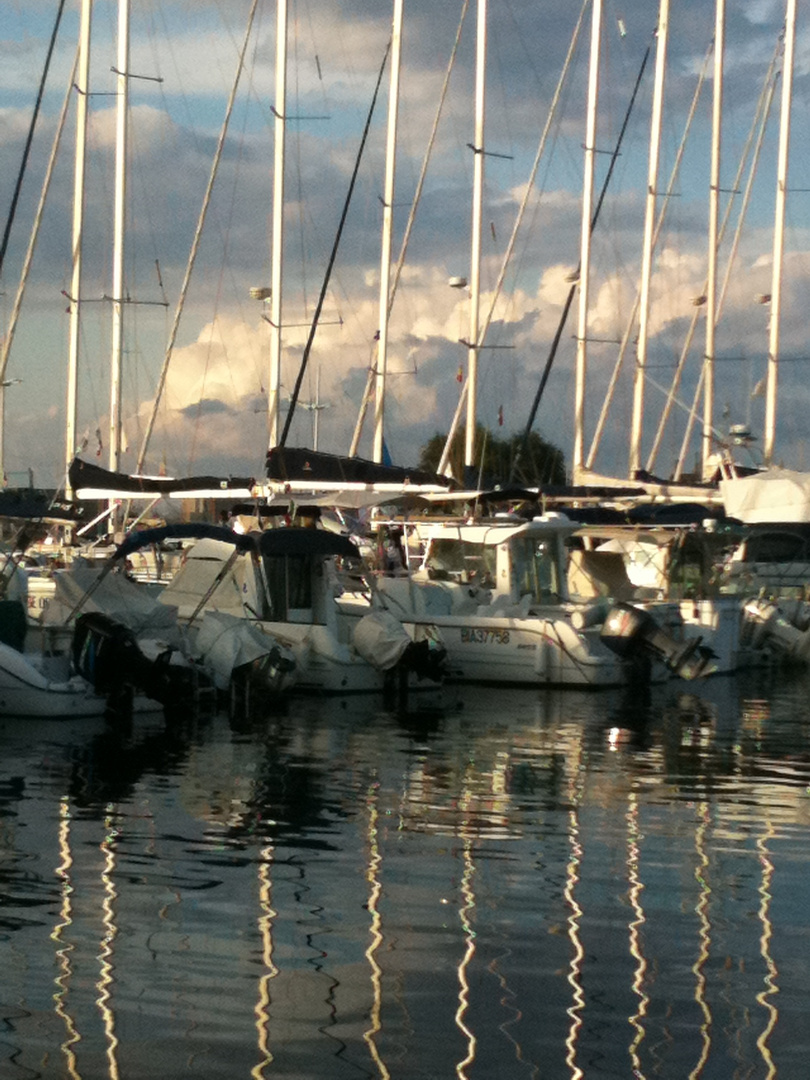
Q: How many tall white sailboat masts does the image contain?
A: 9